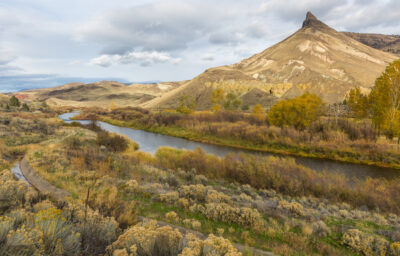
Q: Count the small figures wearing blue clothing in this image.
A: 0